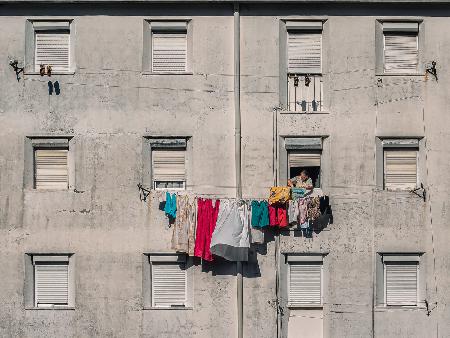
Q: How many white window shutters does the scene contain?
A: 12